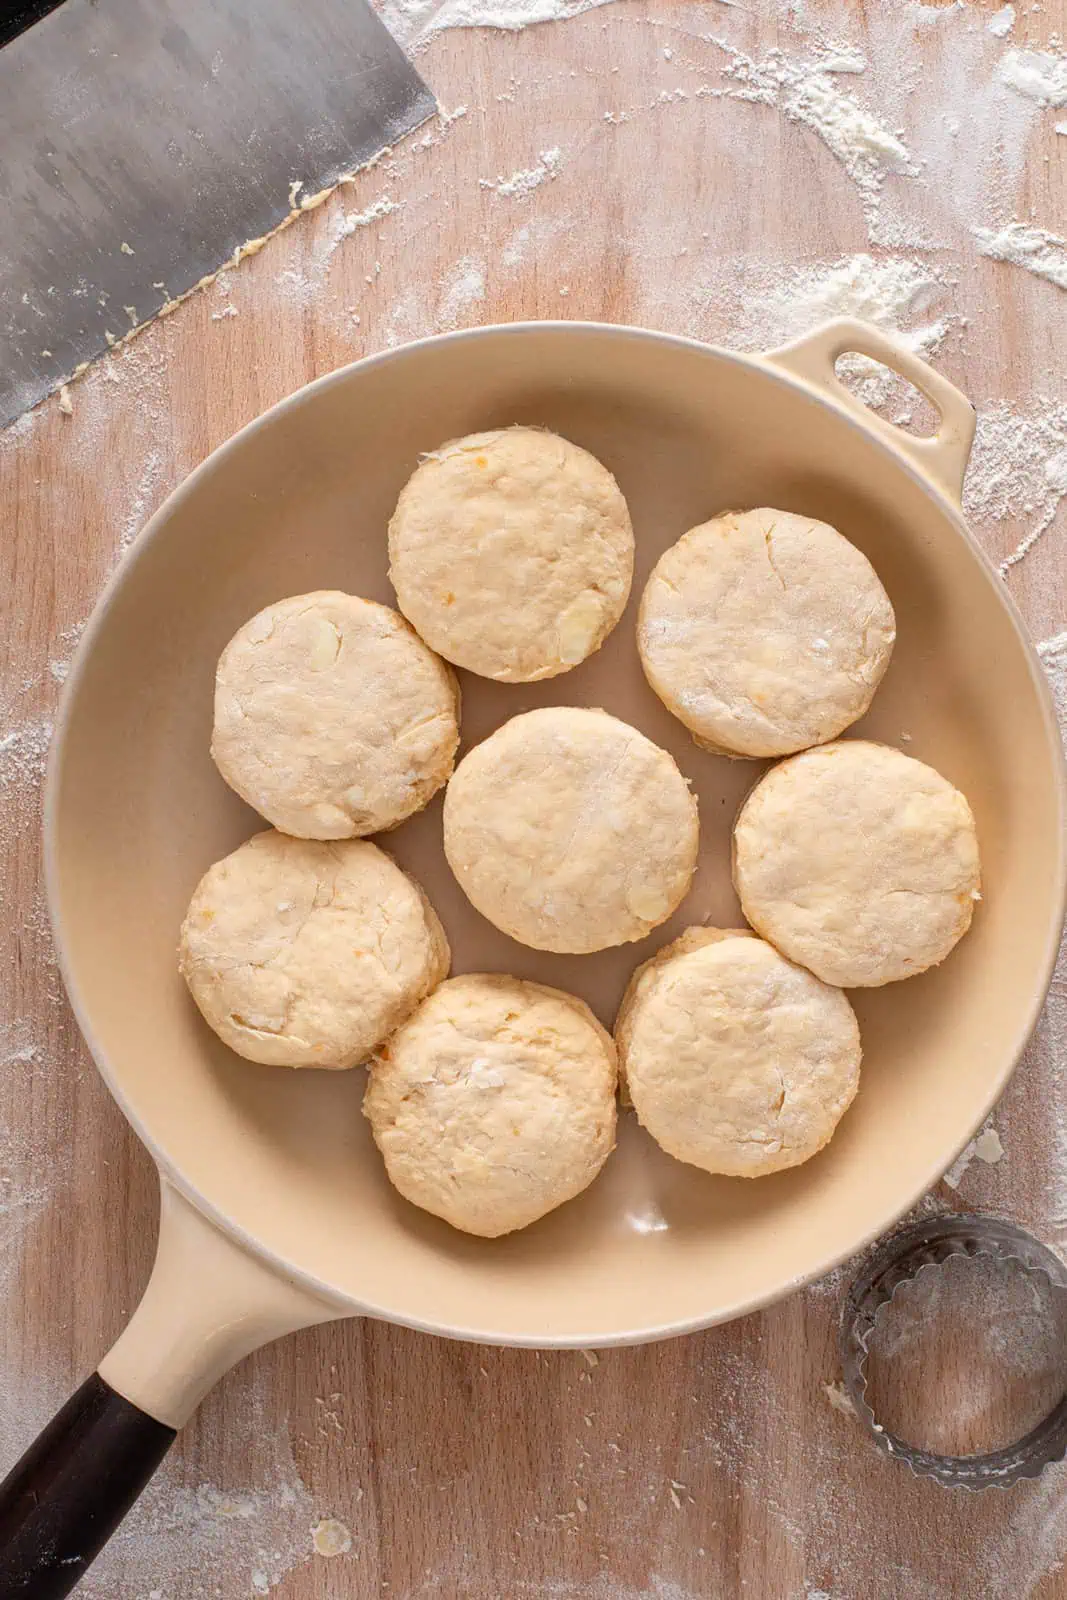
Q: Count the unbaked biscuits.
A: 8